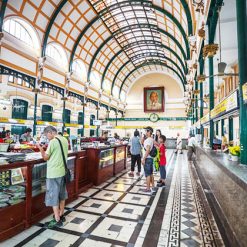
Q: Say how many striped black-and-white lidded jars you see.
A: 0